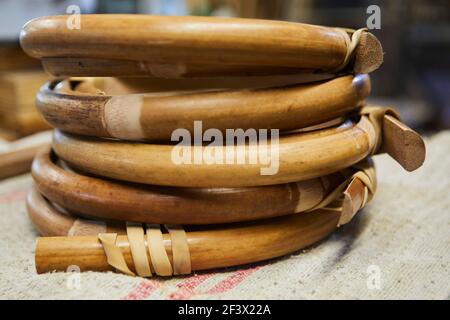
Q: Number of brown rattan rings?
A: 5